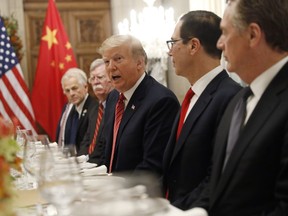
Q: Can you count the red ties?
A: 3